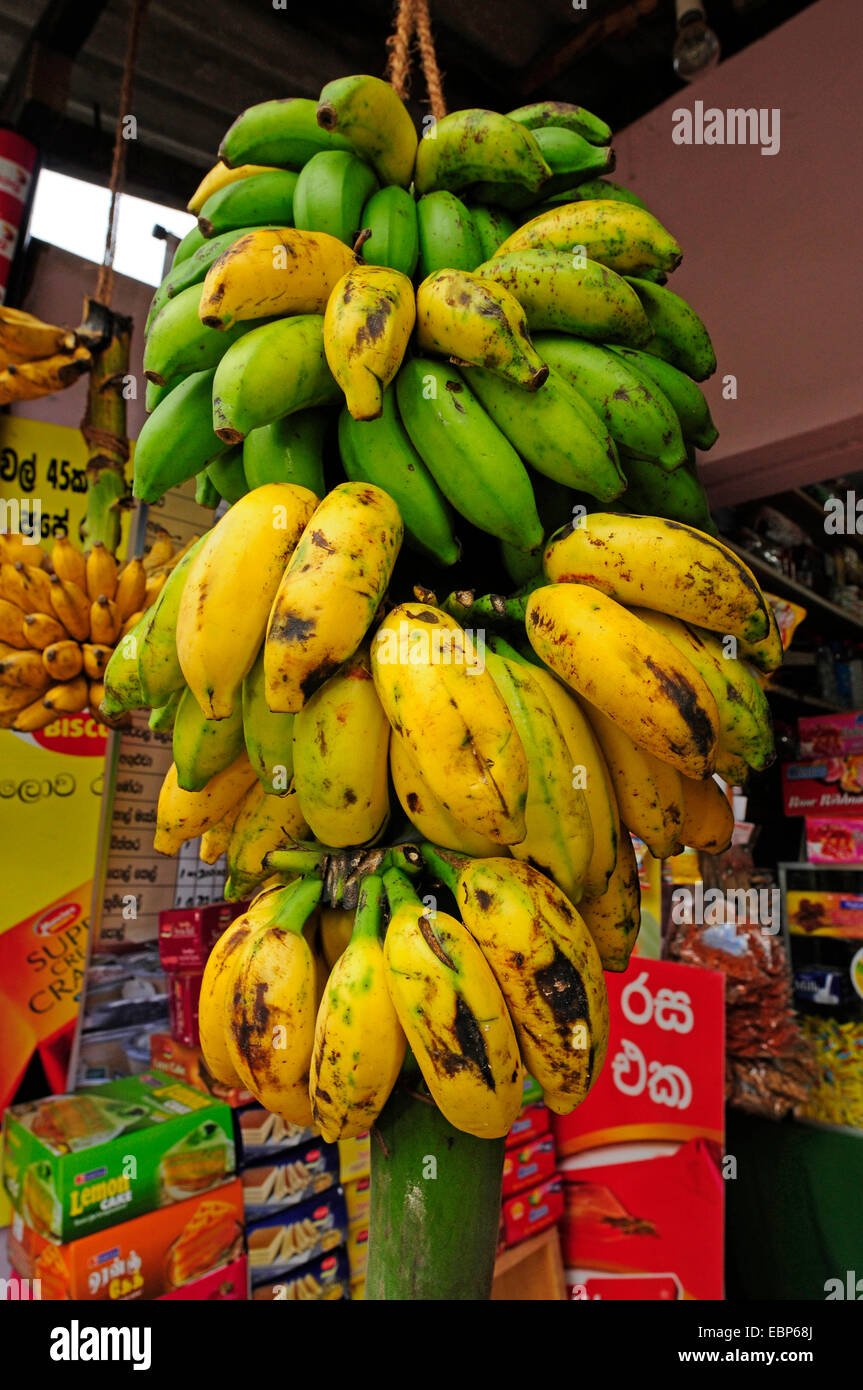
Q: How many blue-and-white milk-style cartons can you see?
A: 1